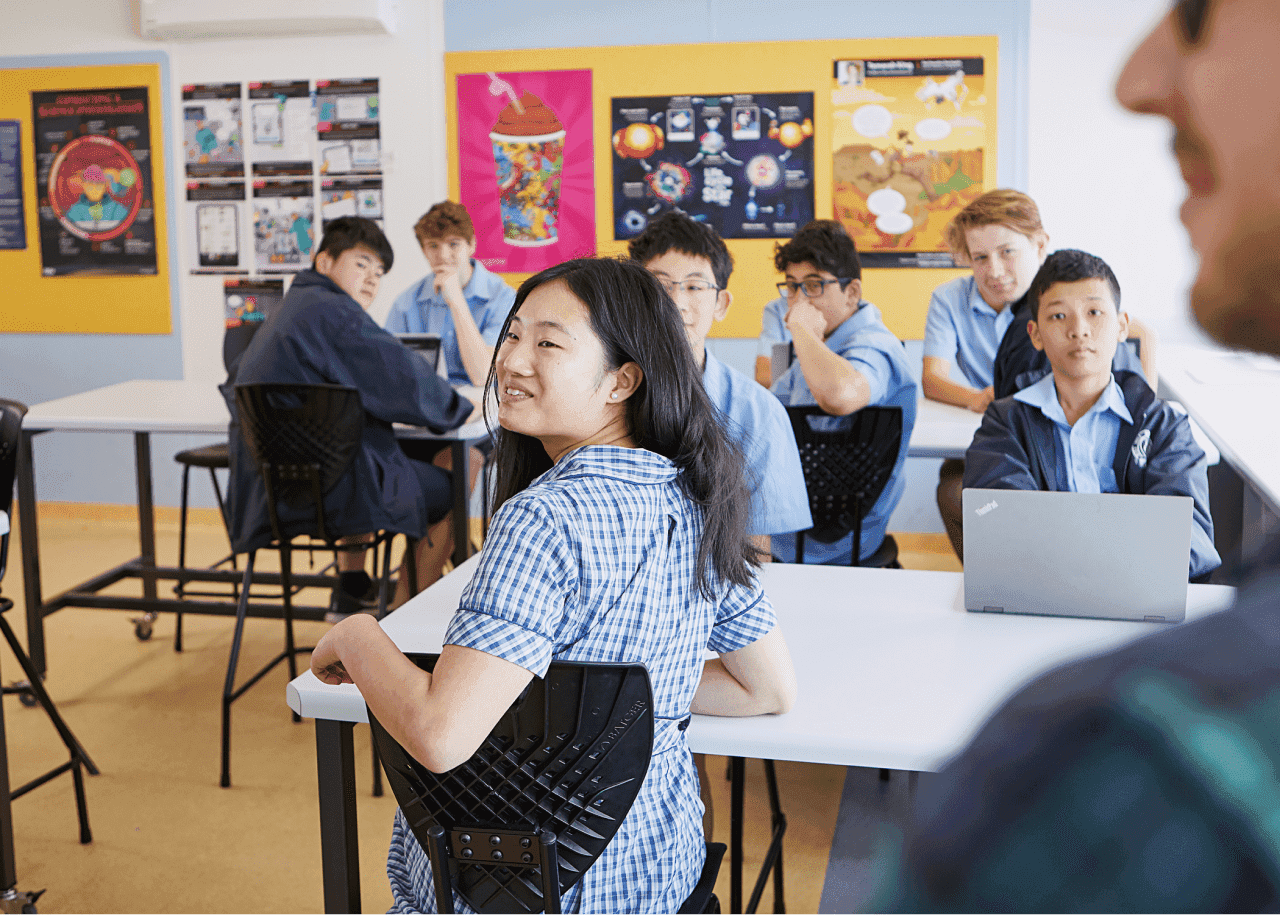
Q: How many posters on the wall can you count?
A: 12